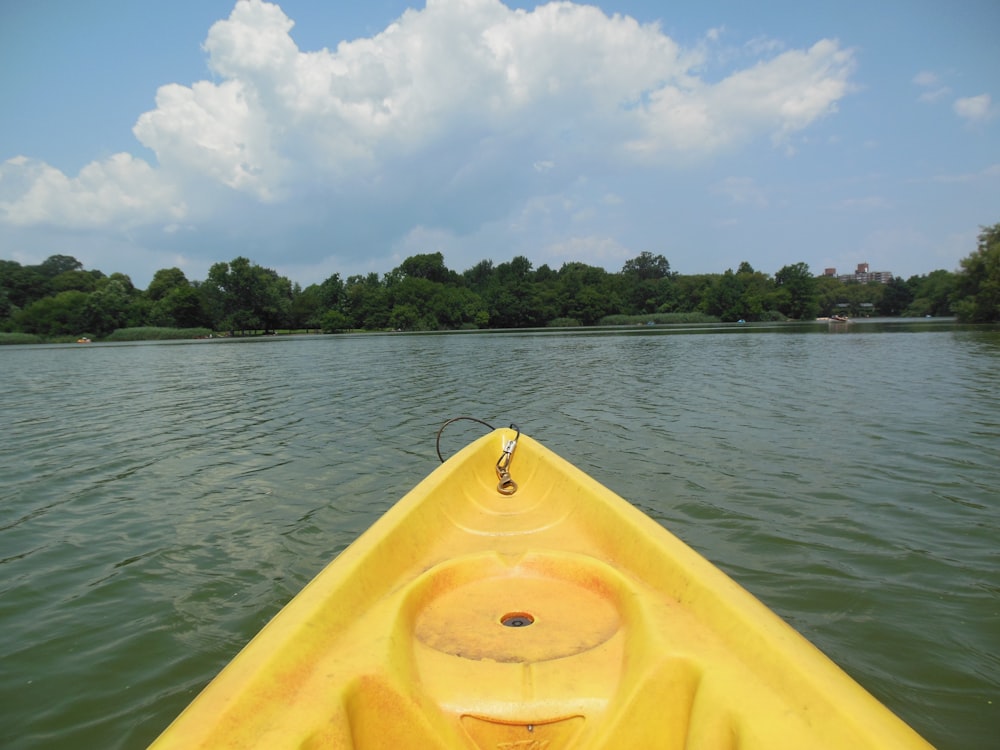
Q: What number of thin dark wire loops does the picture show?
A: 1